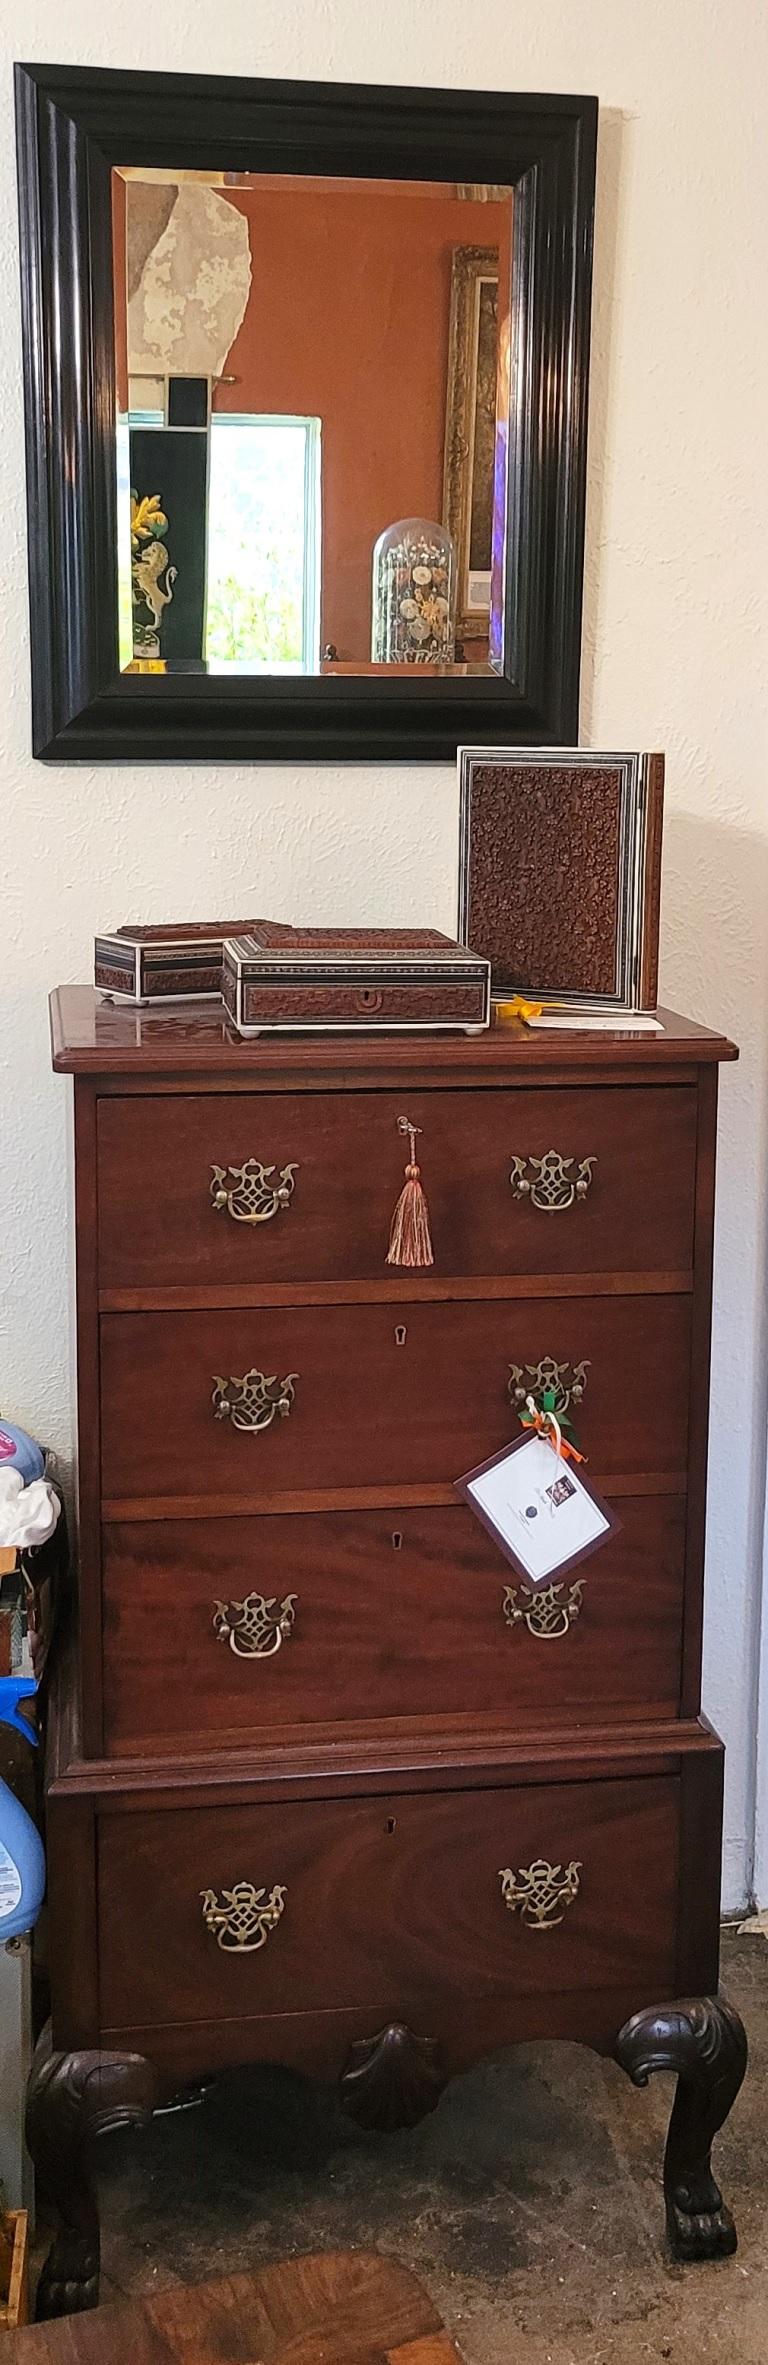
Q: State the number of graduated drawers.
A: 4